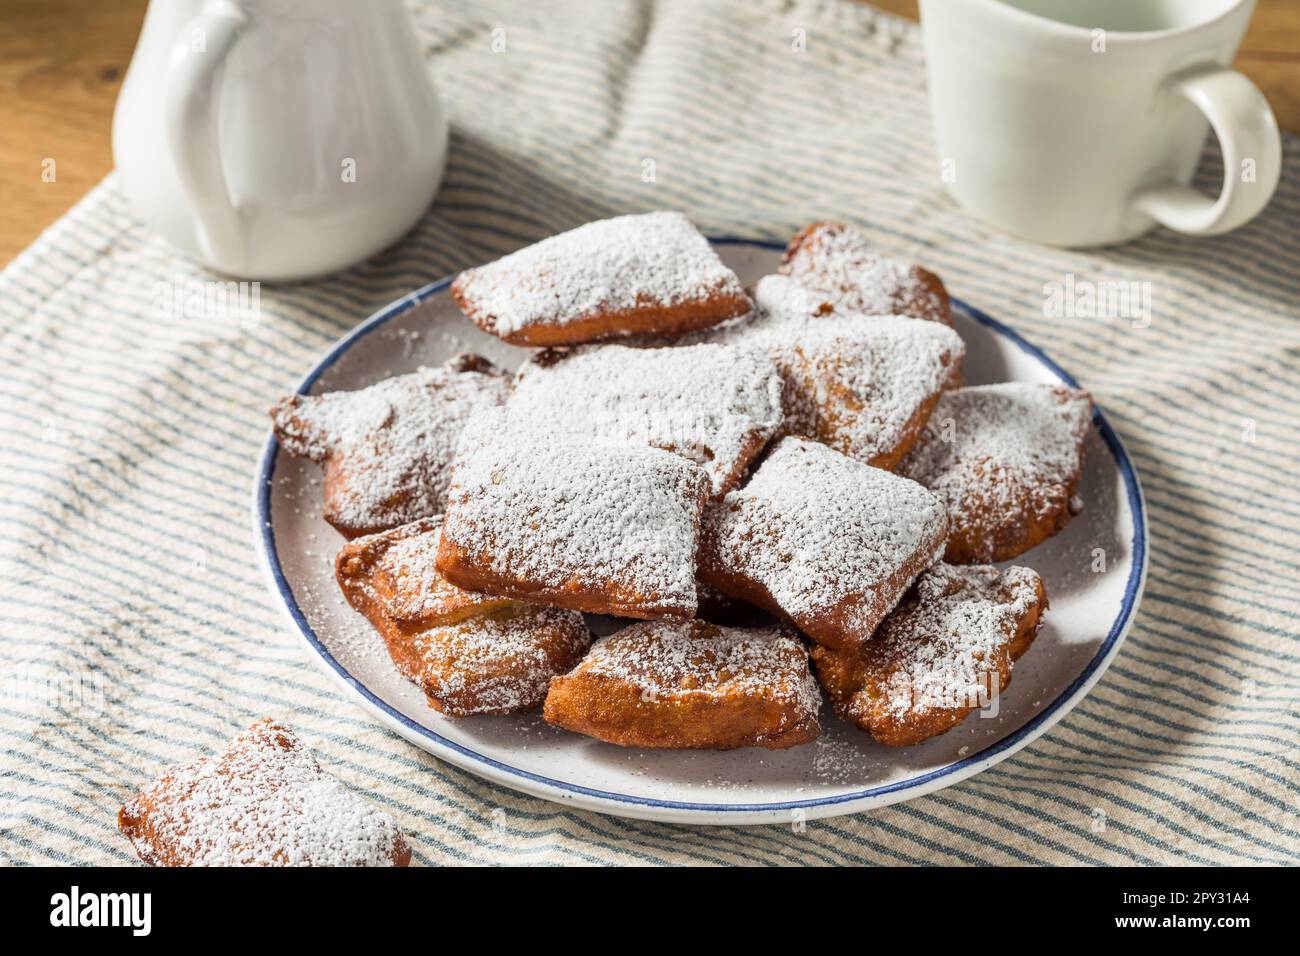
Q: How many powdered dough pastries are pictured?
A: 12